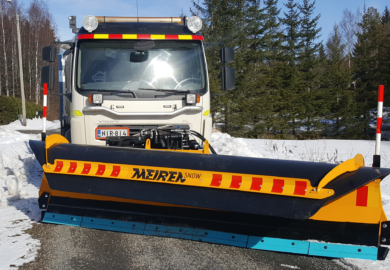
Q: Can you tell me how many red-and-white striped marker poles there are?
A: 2